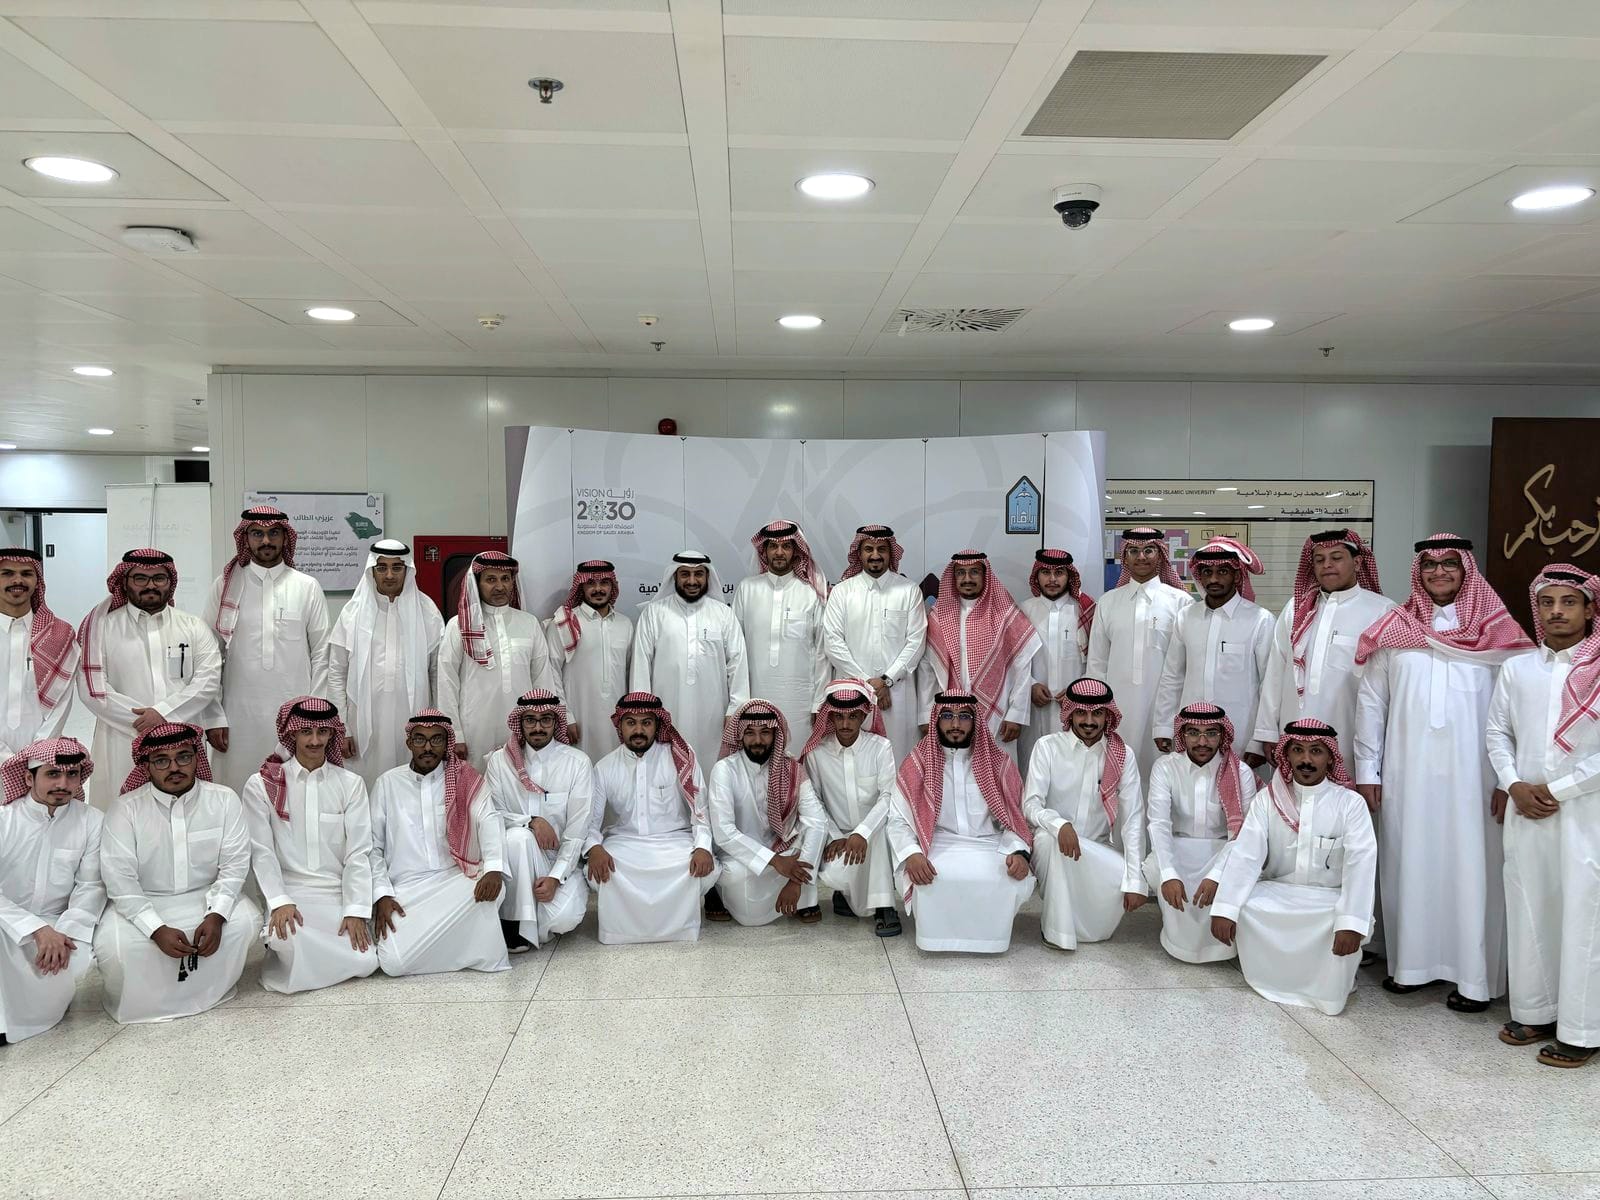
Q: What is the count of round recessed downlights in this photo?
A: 10